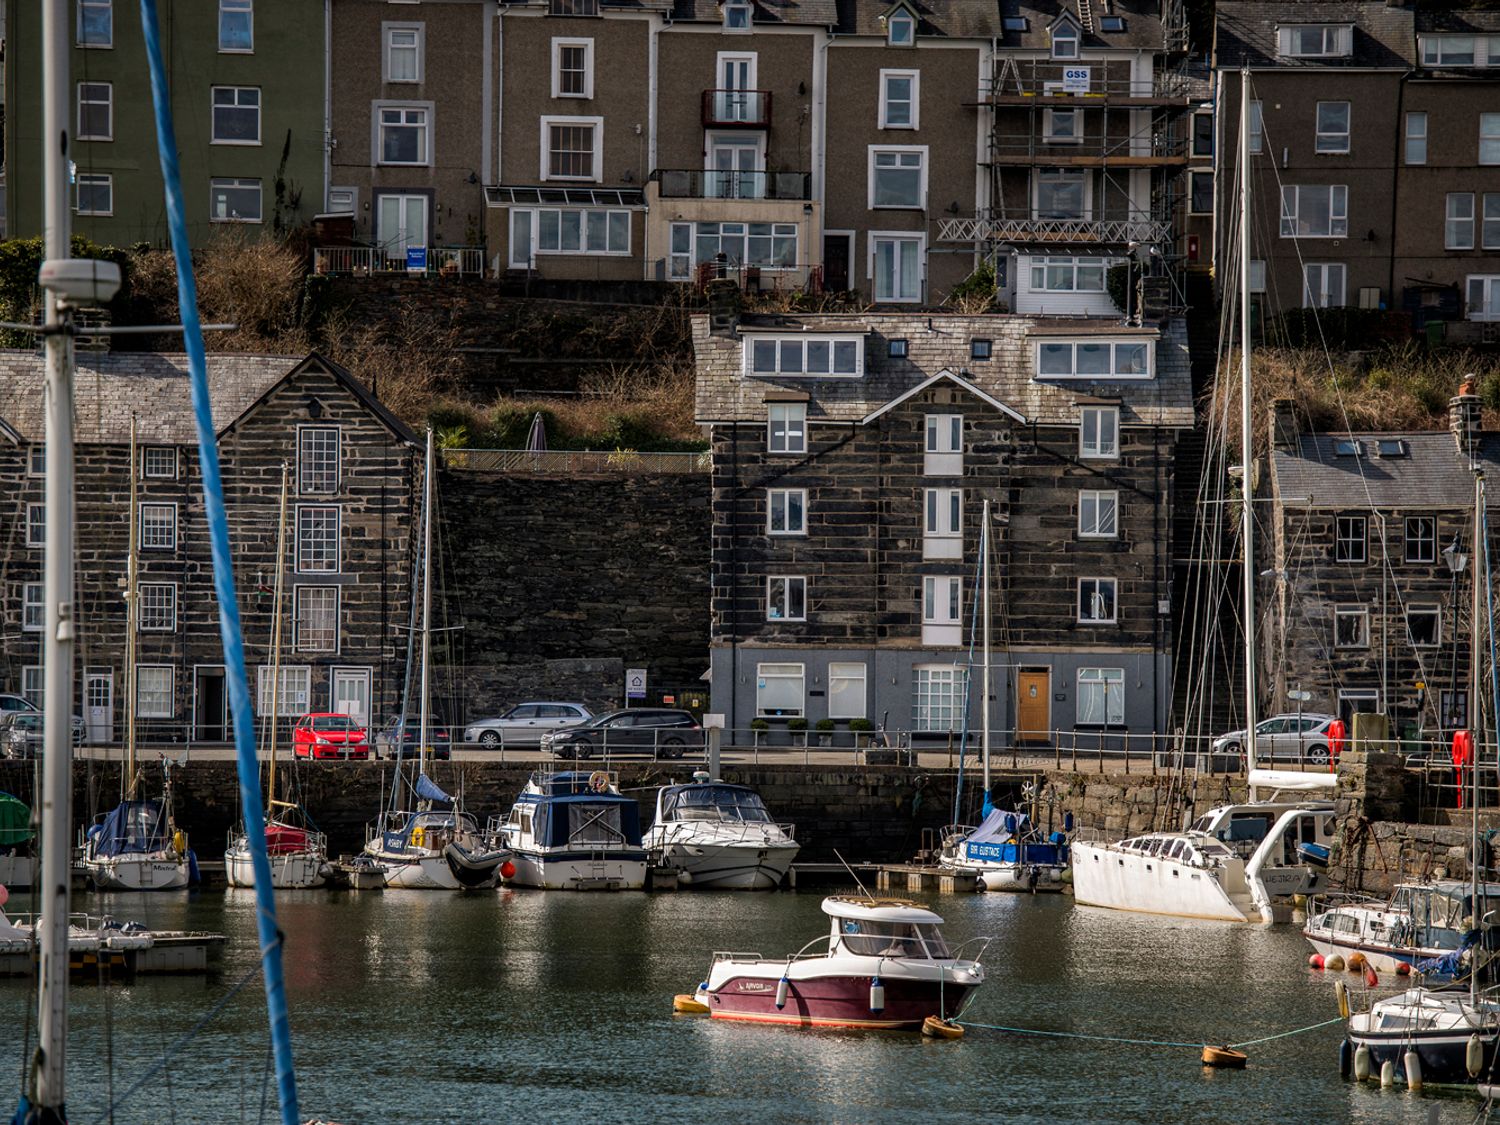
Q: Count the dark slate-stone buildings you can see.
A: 3